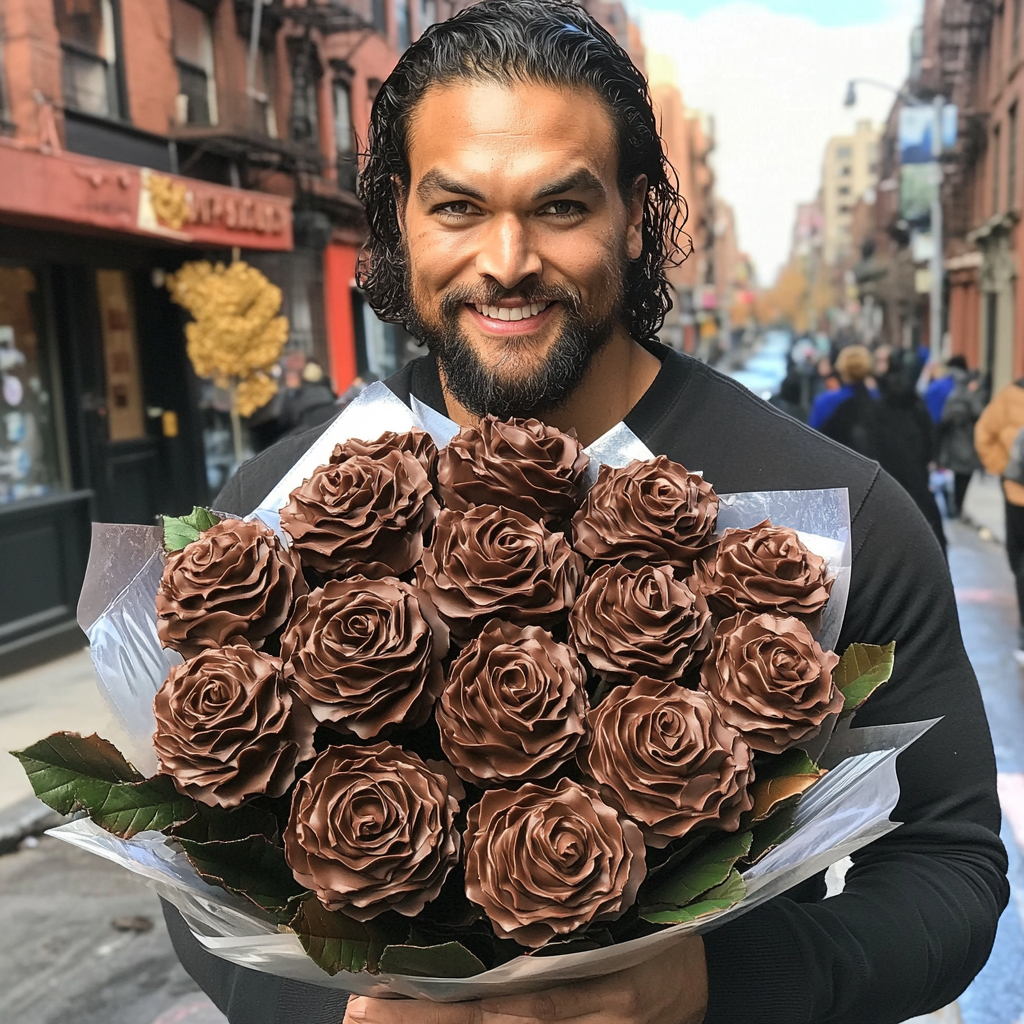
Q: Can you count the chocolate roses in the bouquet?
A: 15